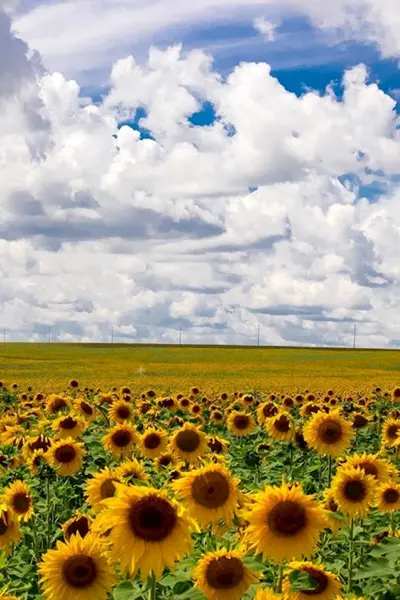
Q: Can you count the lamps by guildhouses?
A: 0